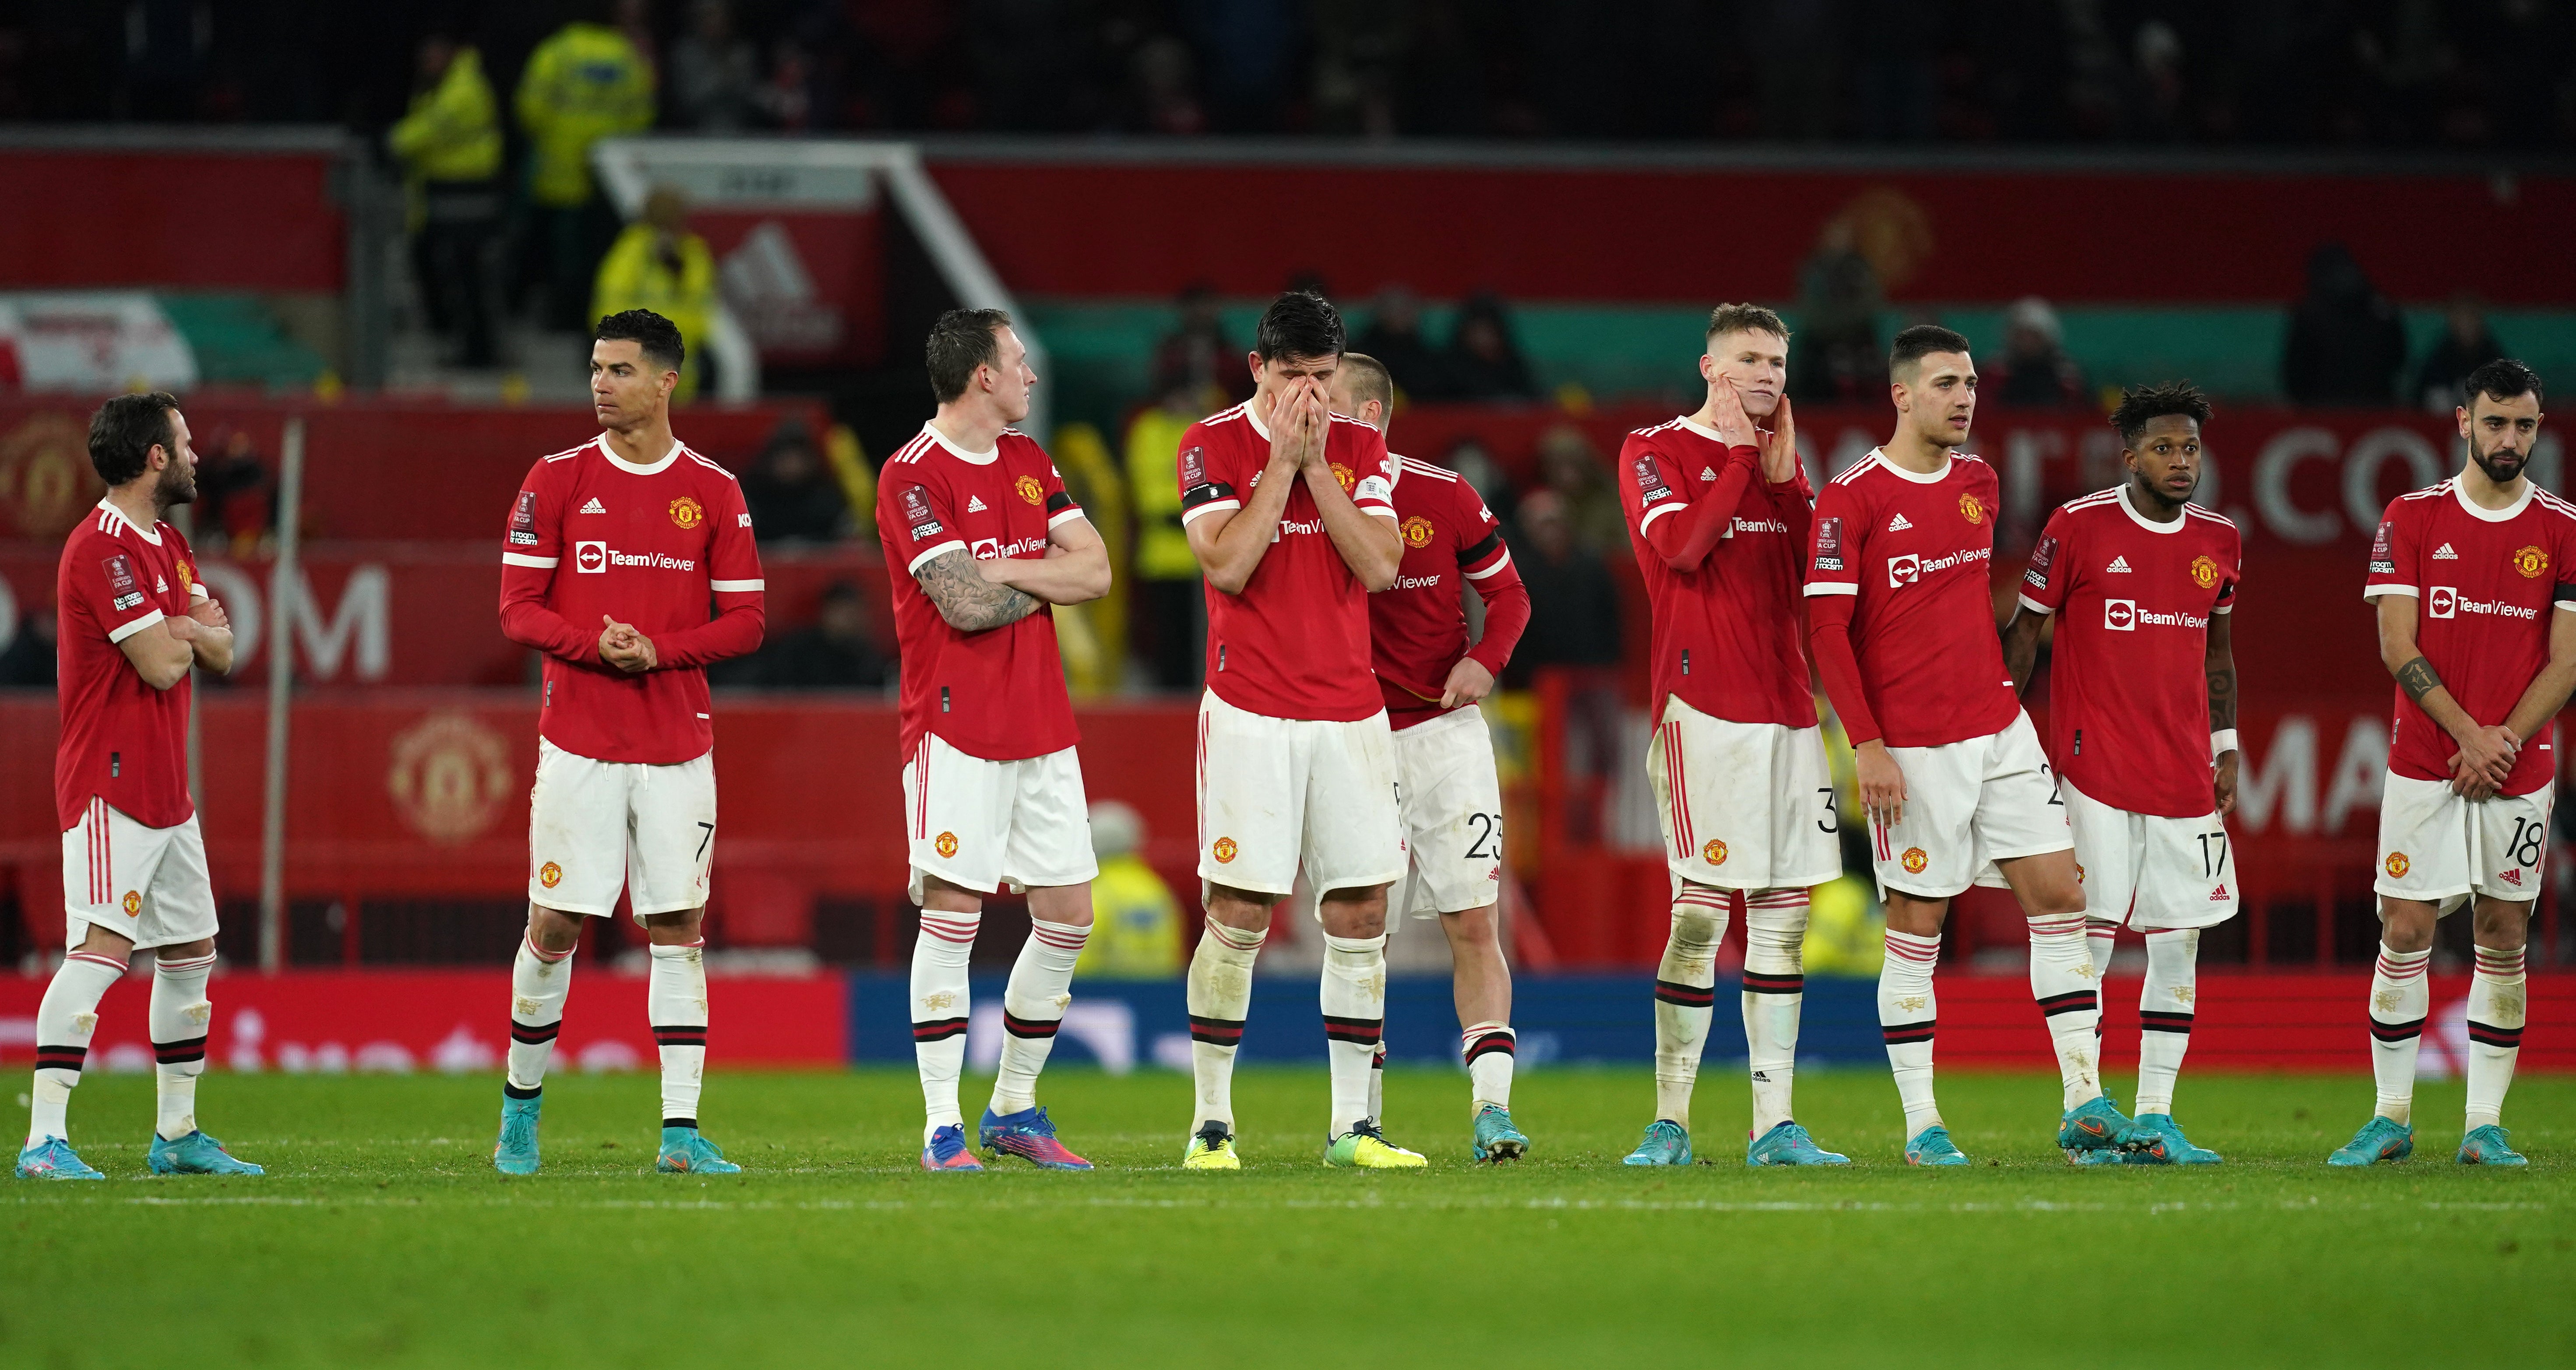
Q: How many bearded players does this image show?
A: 3